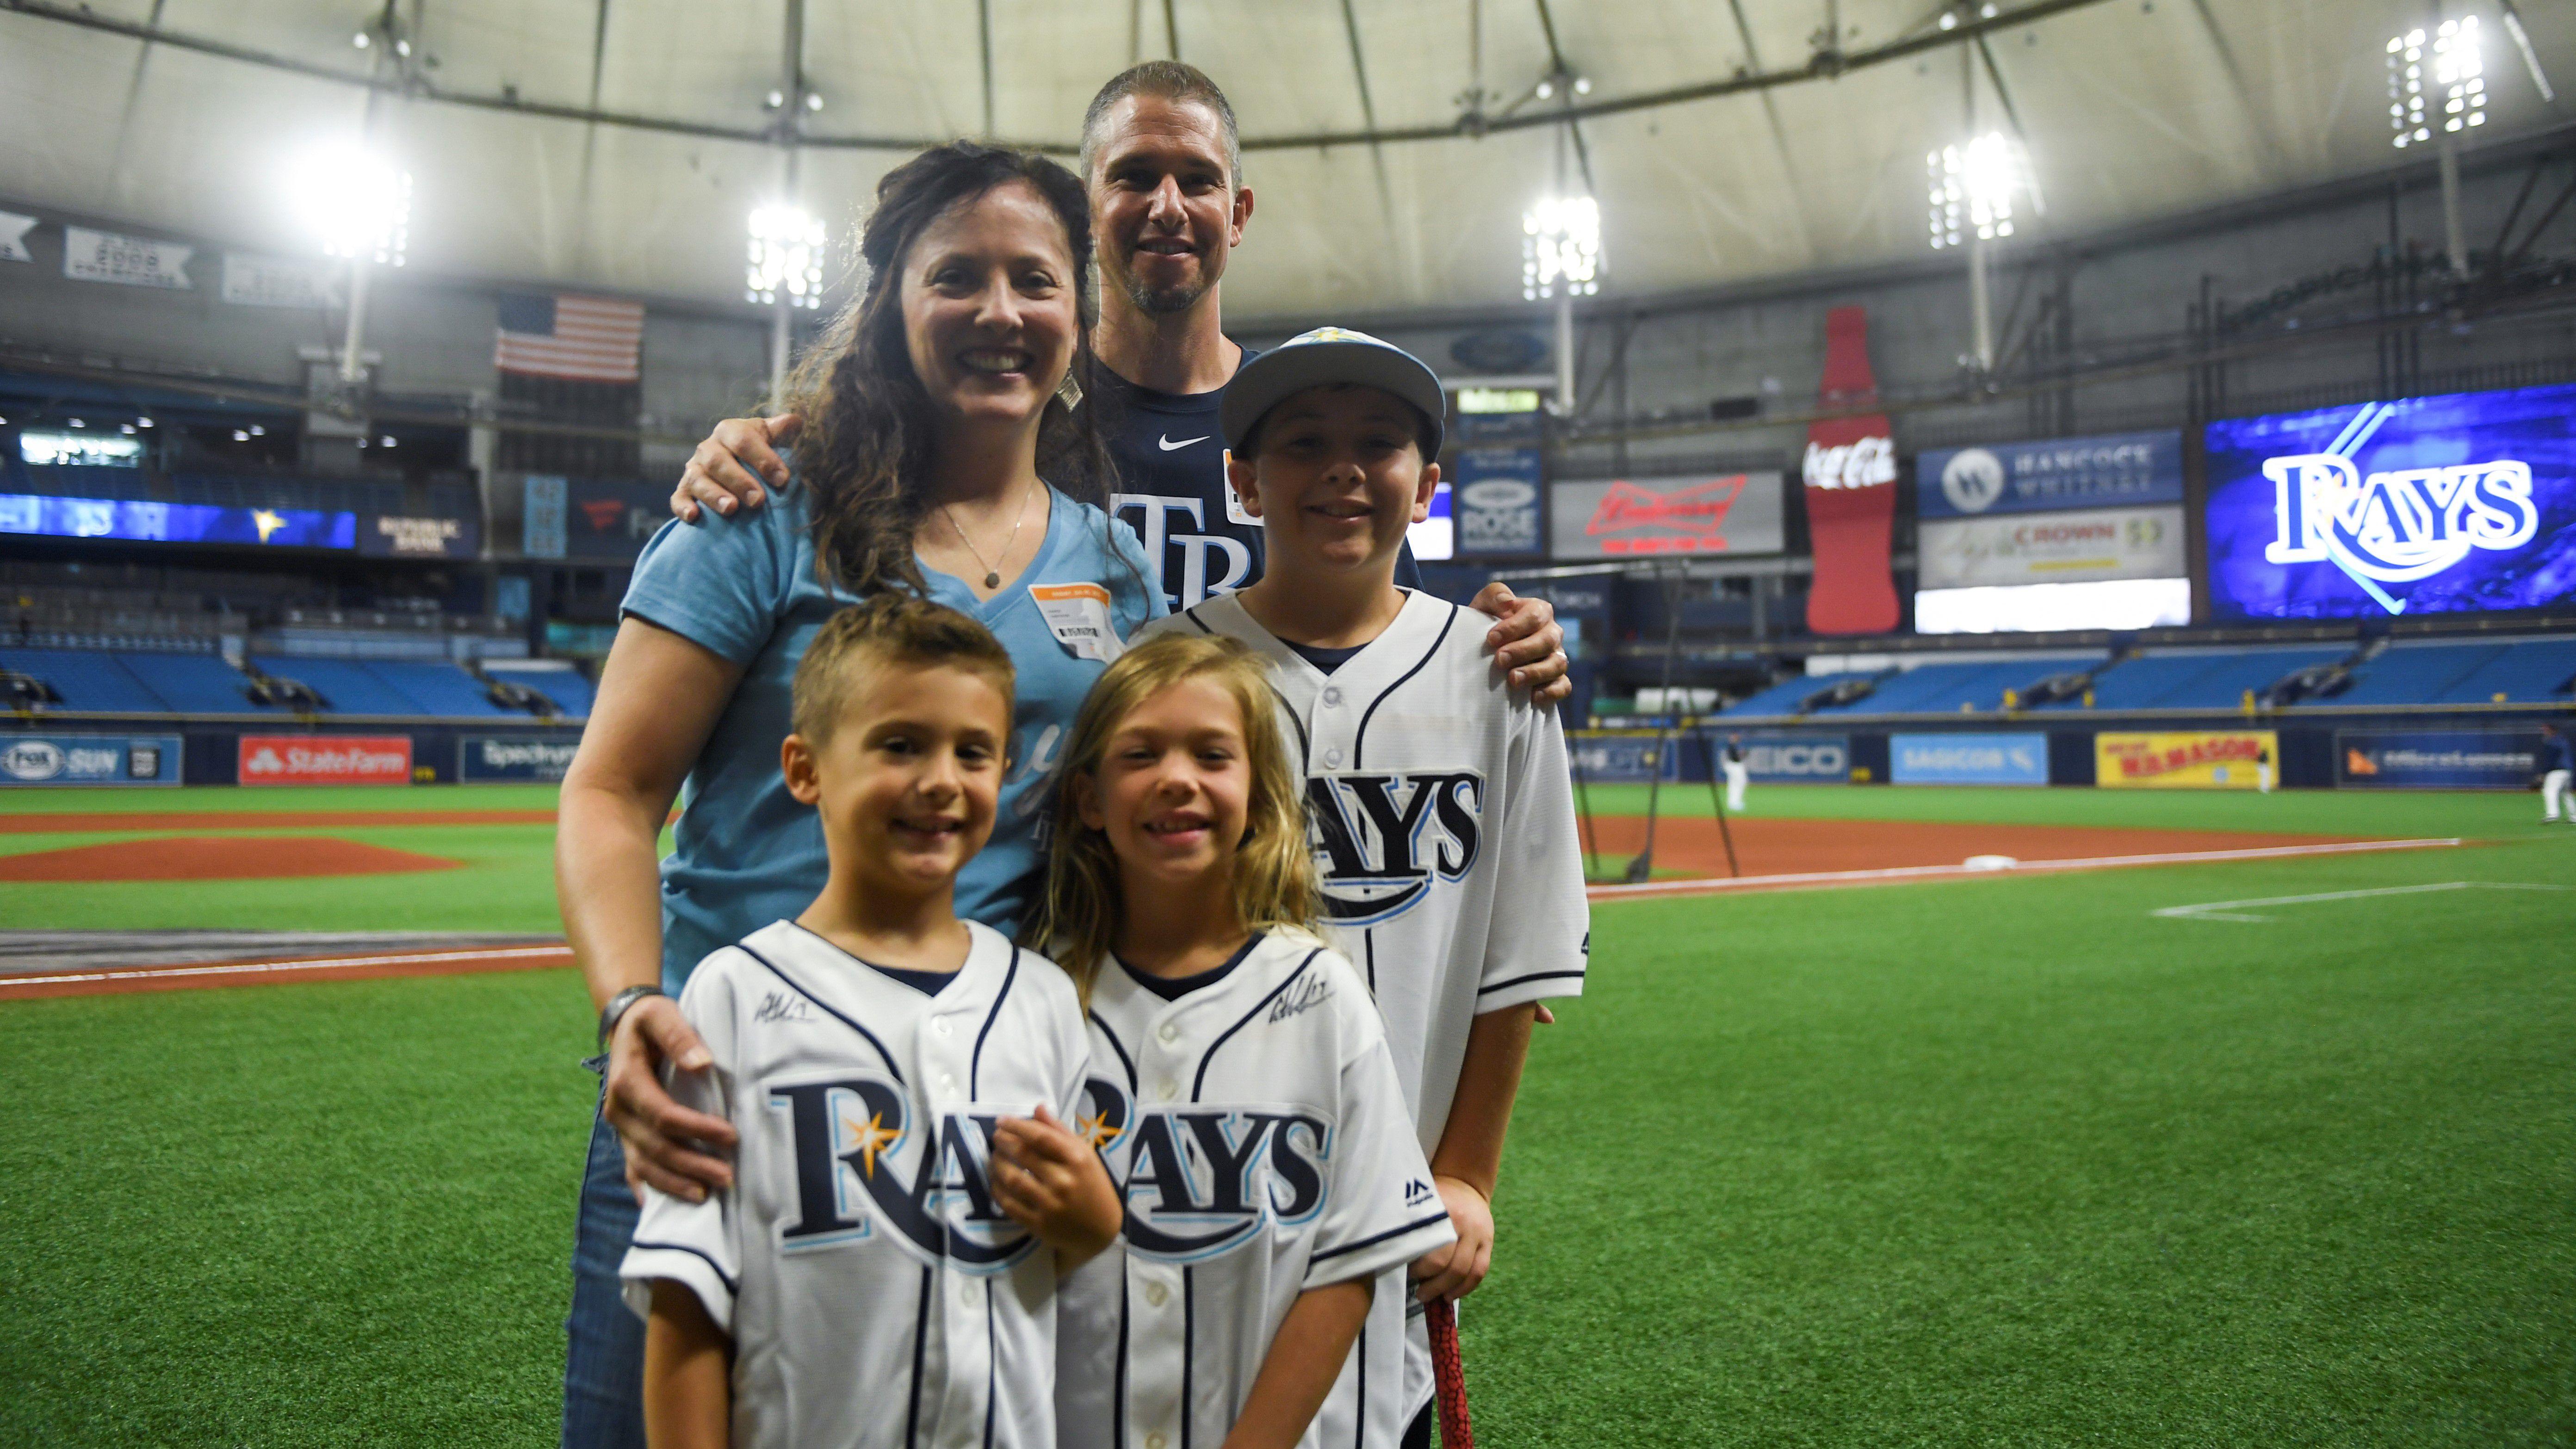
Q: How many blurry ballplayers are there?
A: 3